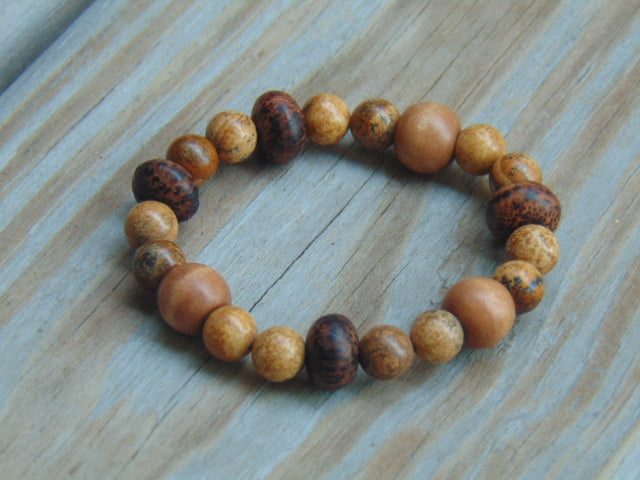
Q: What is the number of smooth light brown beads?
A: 3